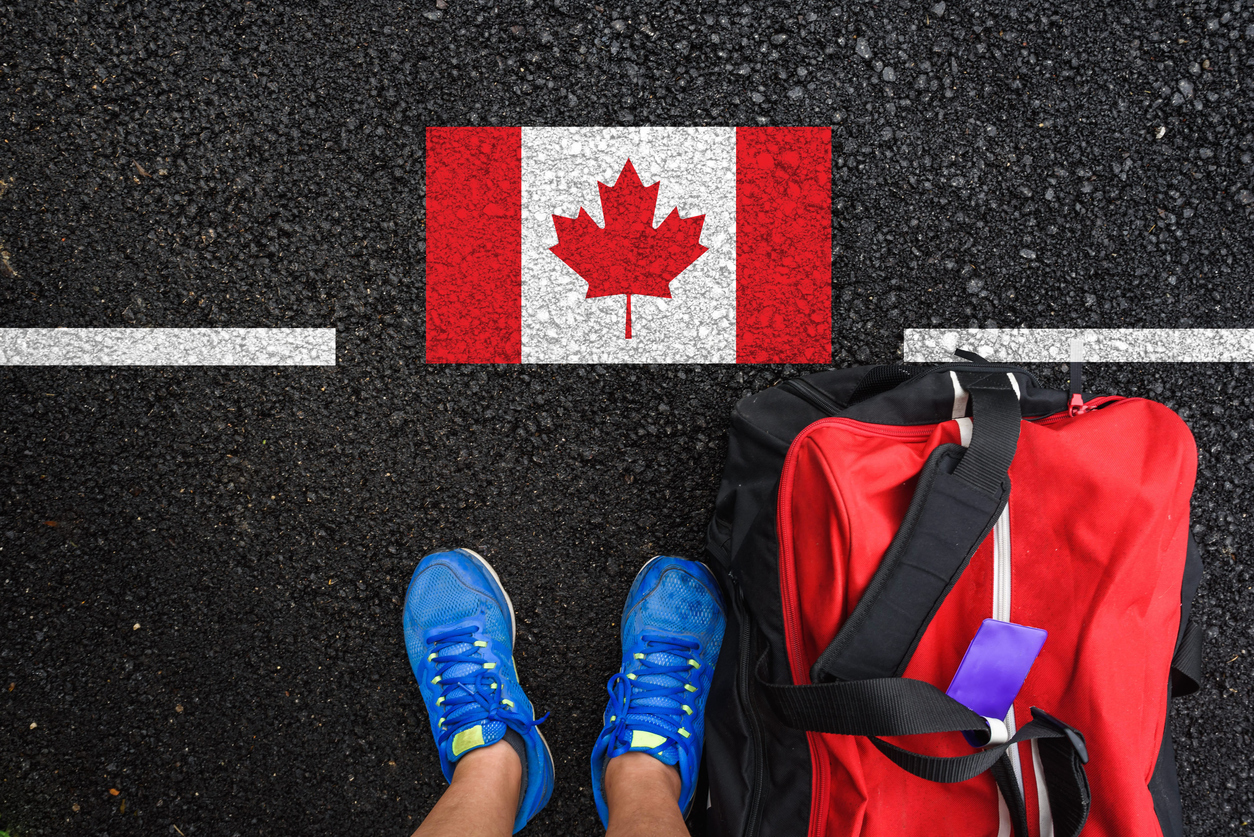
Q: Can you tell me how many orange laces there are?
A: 0